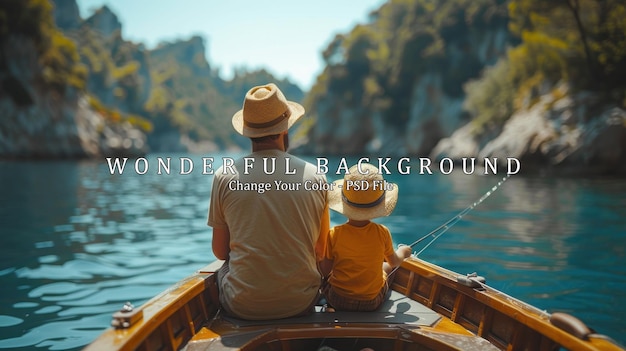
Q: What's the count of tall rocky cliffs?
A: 2